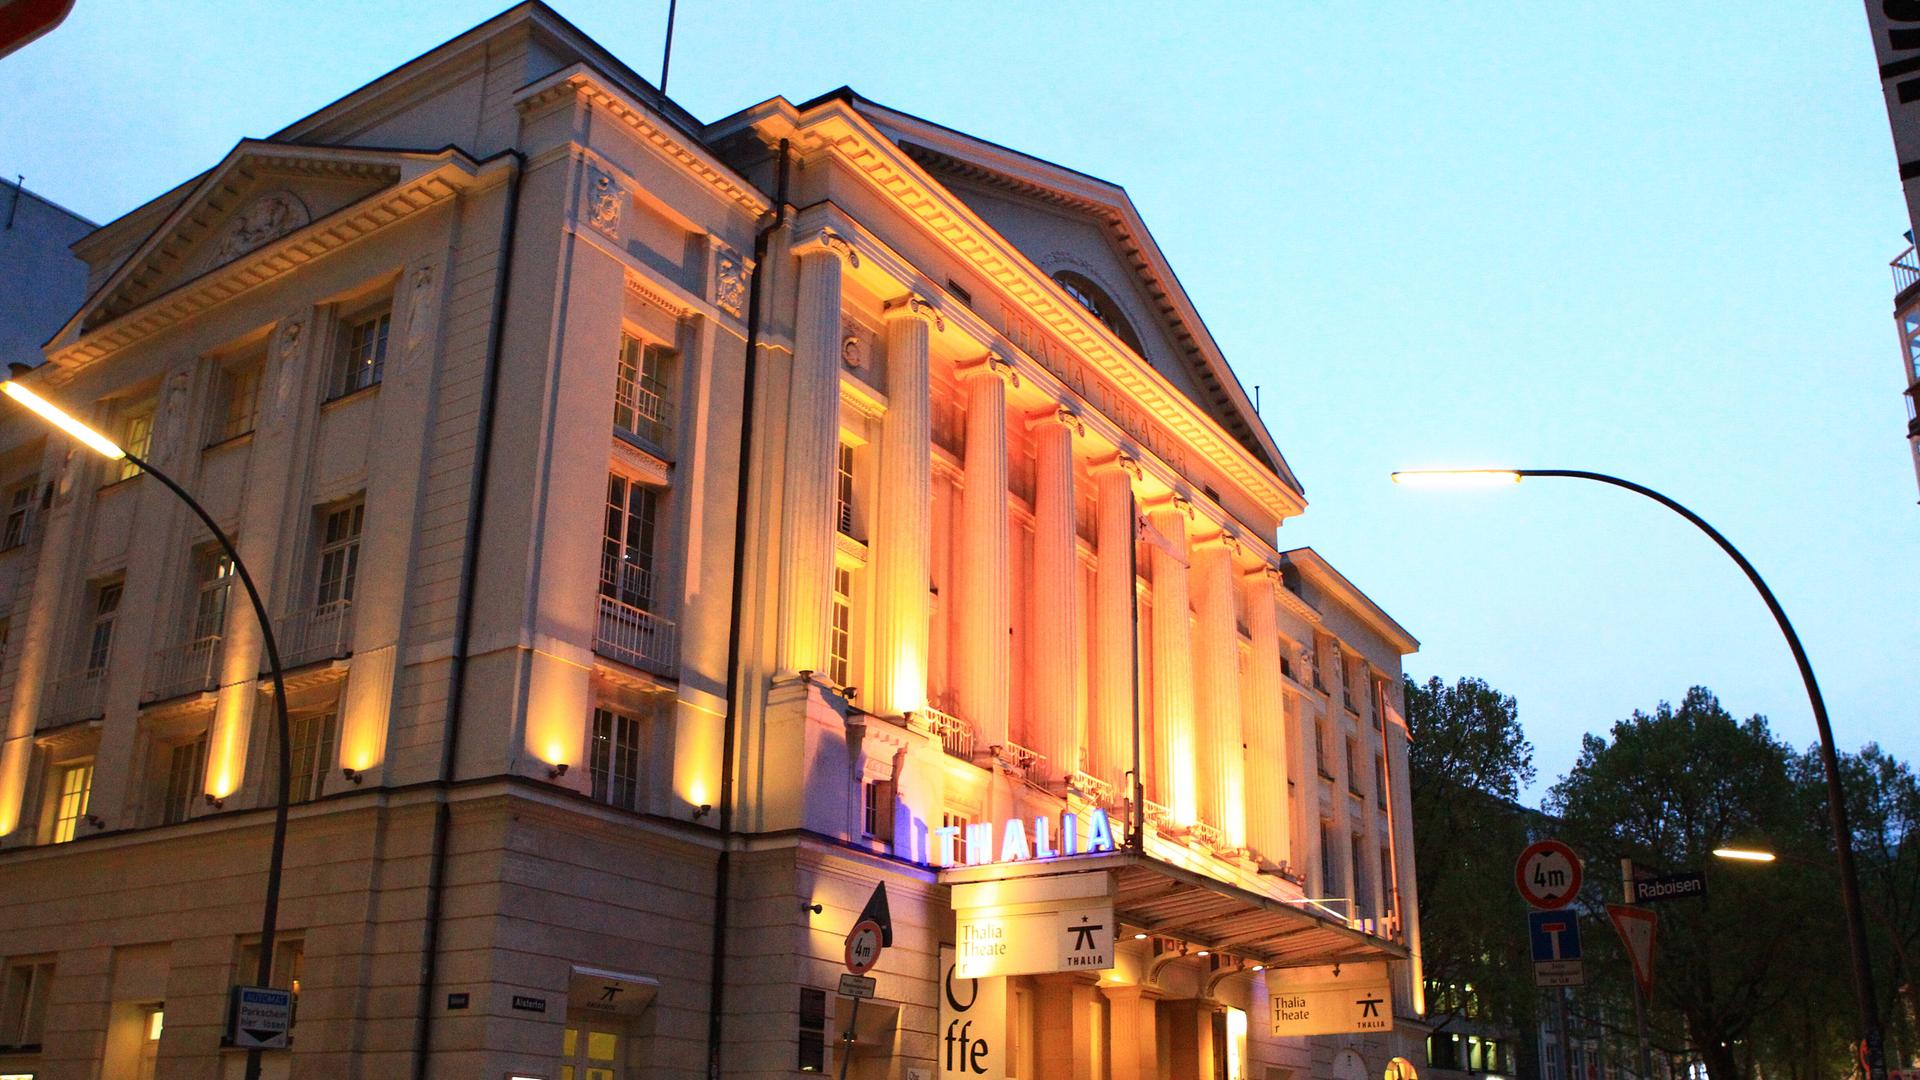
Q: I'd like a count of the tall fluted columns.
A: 8